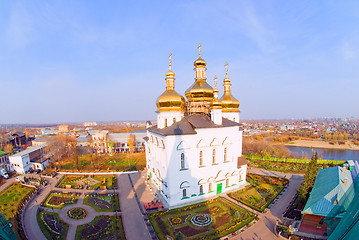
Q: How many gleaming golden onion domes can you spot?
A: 4